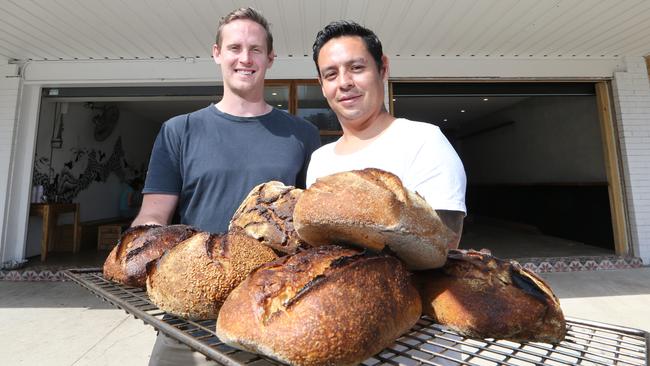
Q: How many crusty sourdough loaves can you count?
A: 6